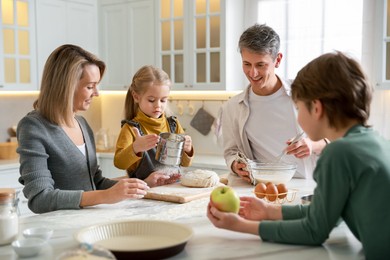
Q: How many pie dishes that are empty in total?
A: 1